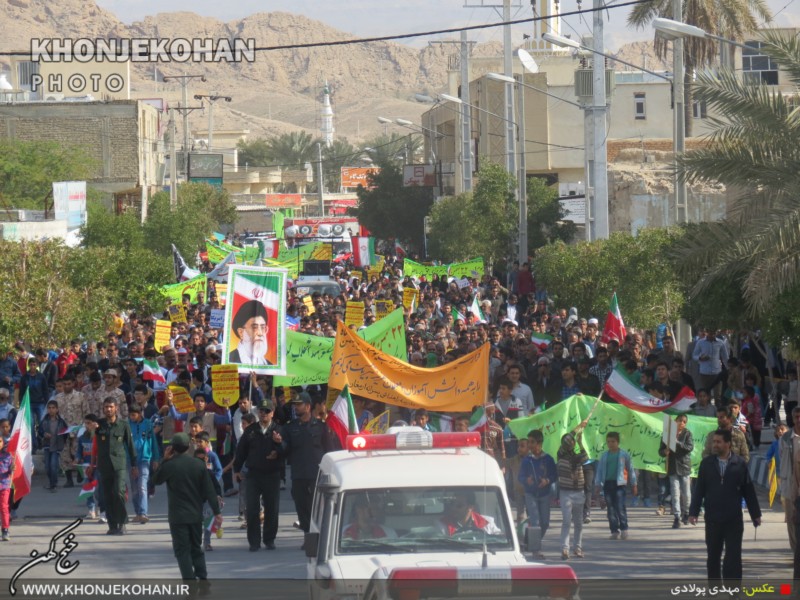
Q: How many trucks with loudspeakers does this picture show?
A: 1